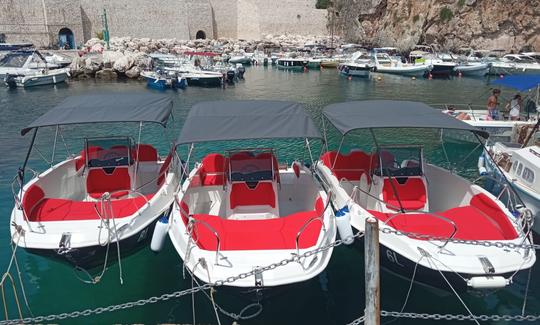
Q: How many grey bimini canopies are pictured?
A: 3